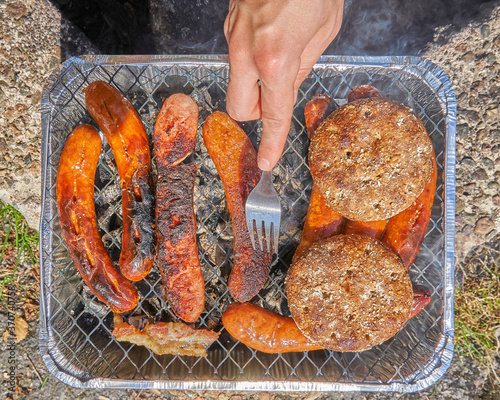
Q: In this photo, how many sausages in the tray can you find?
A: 8